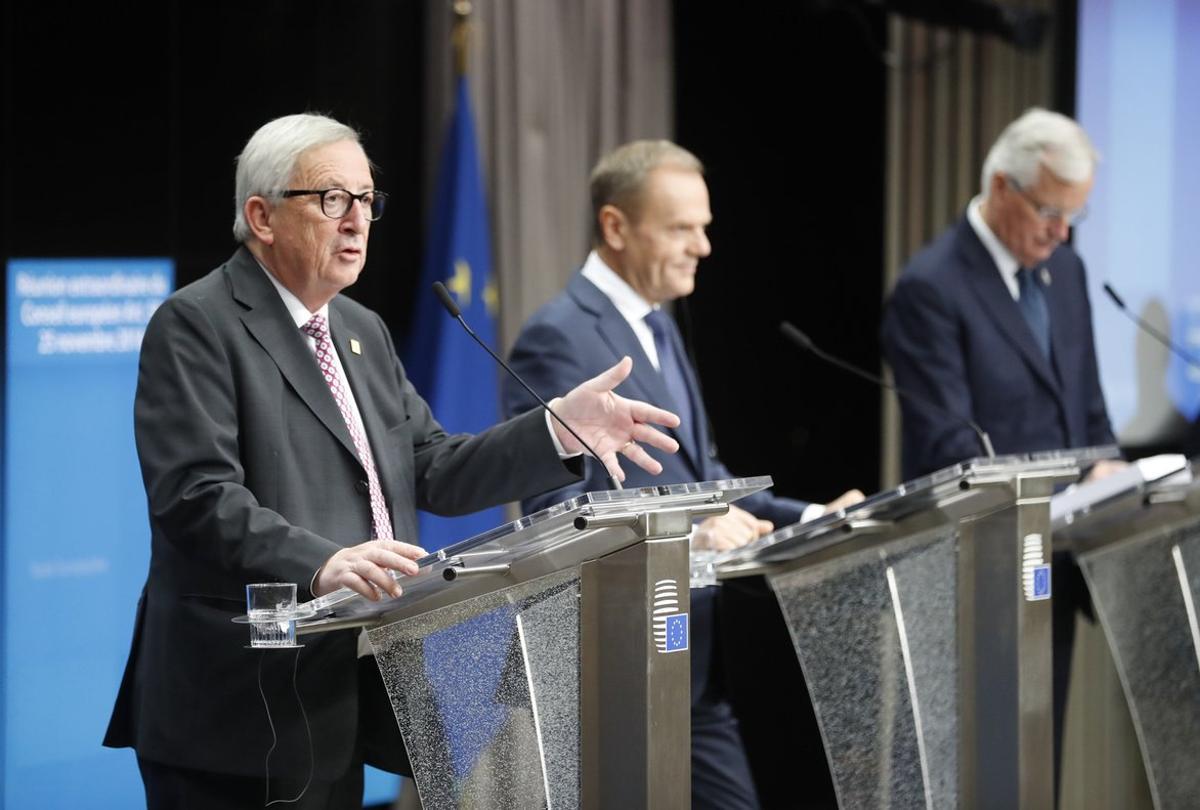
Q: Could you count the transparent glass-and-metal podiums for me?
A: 3